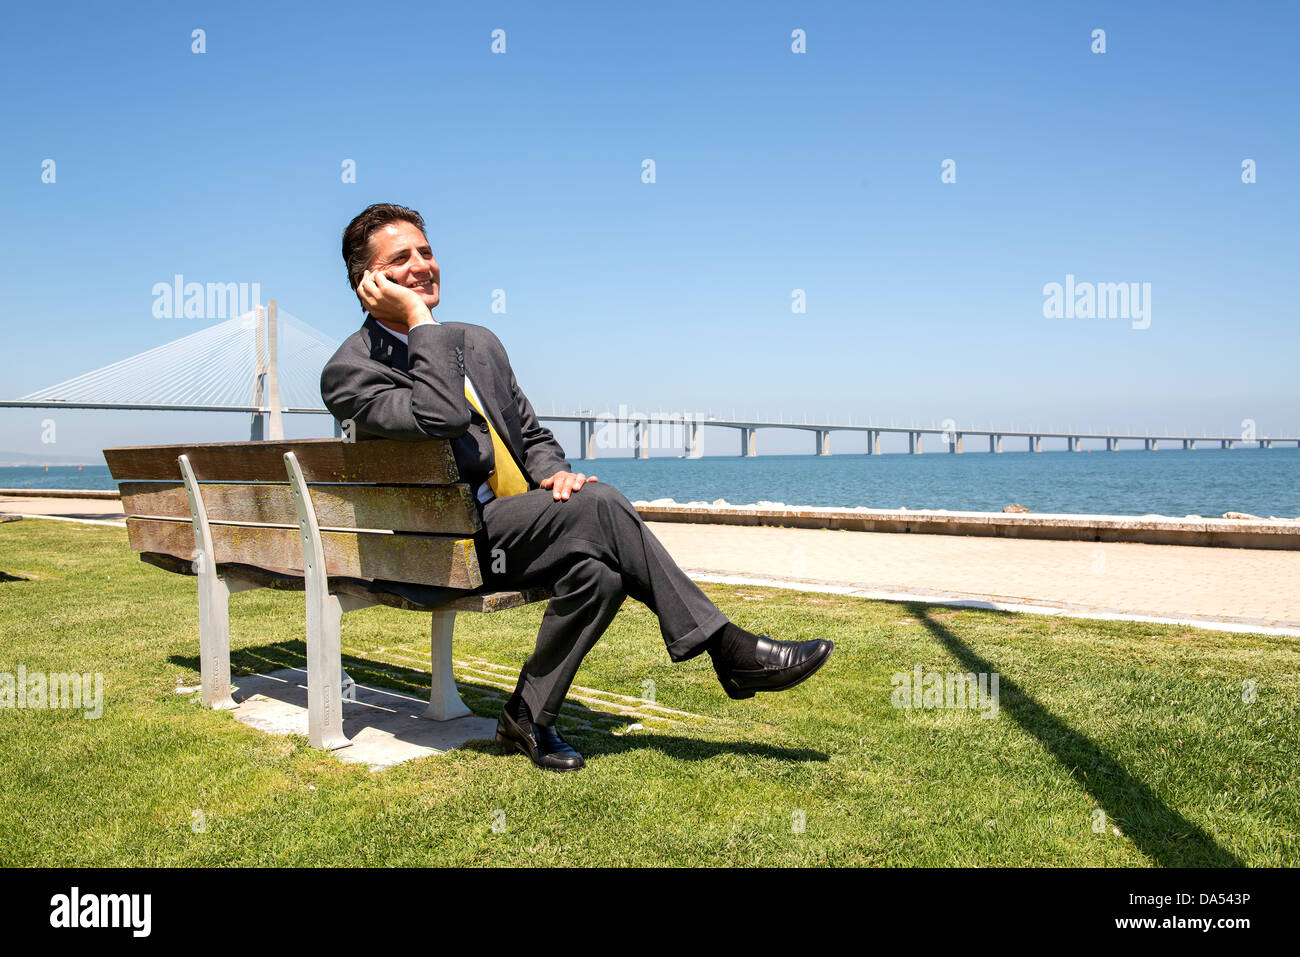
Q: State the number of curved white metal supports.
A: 2